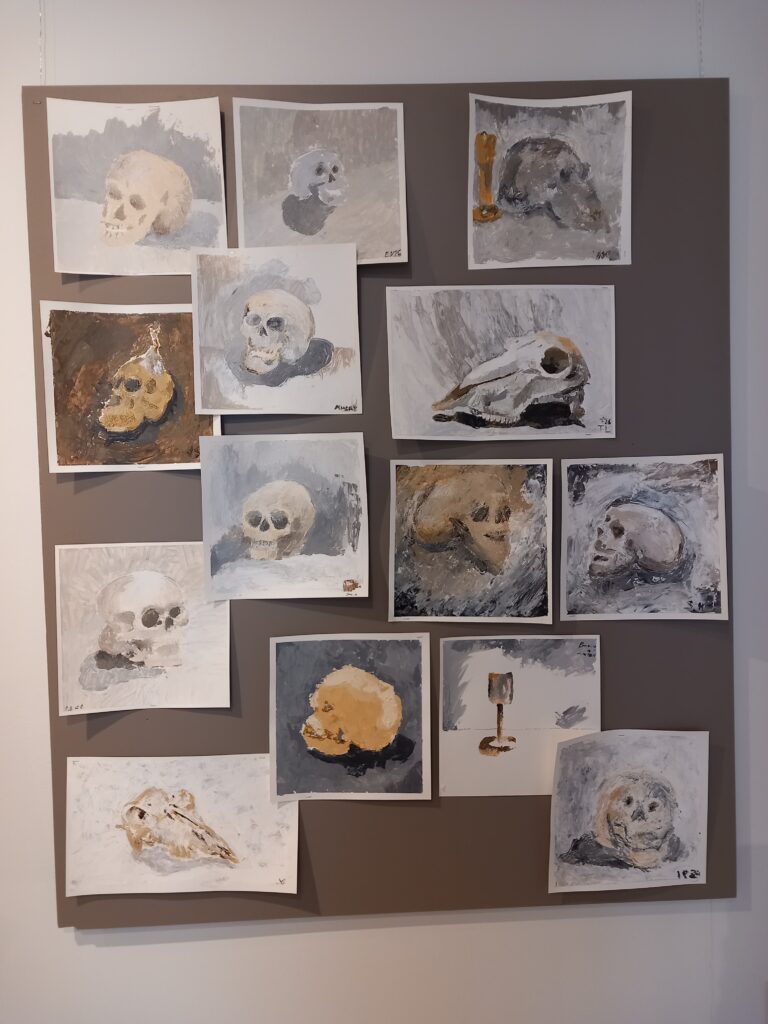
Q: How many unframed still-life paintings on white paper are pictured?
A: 14